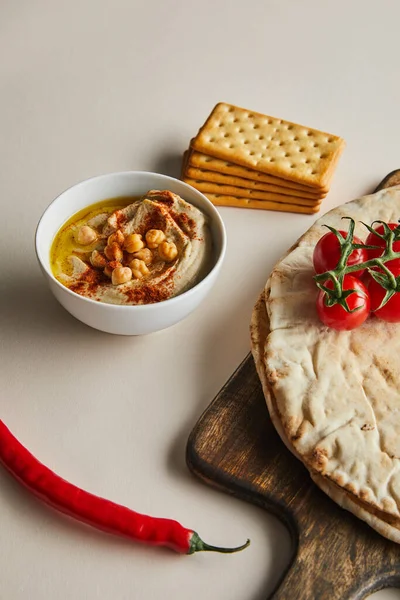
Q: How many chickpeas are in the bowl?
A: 11